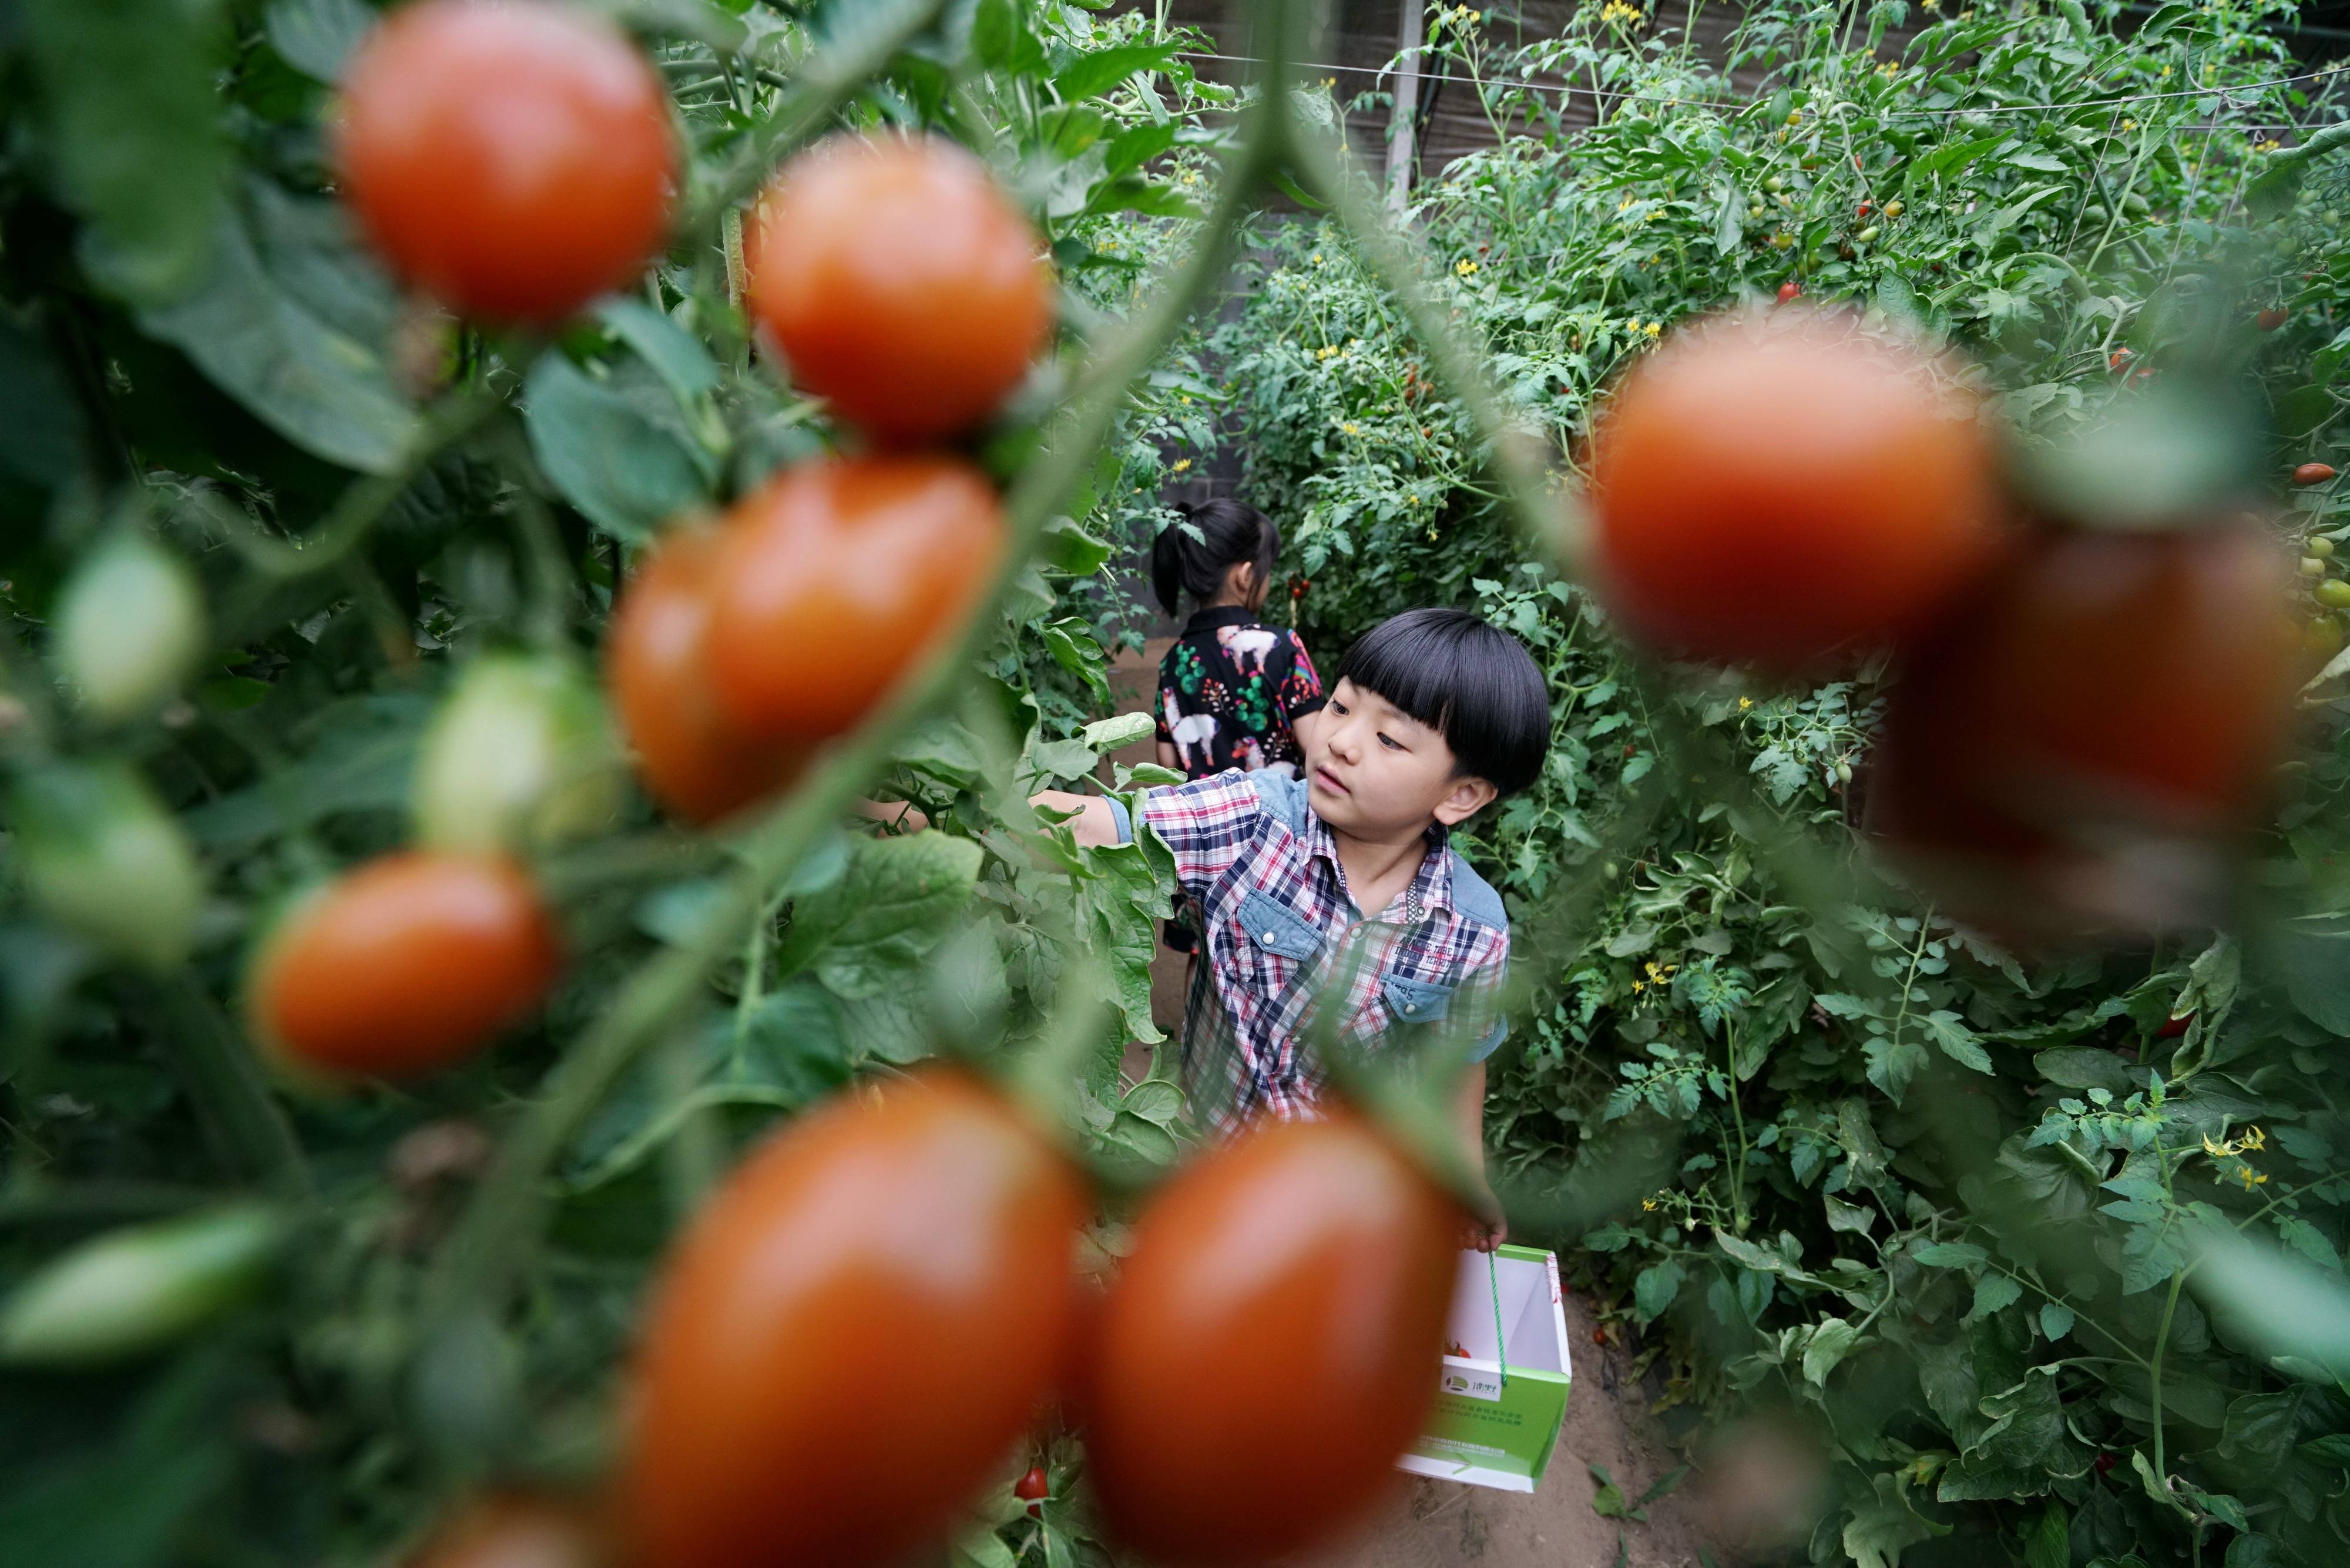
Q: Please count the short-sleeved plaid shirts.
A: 1